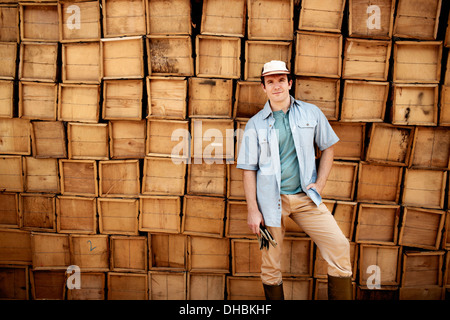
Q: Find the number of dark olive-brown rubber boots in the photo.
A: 2